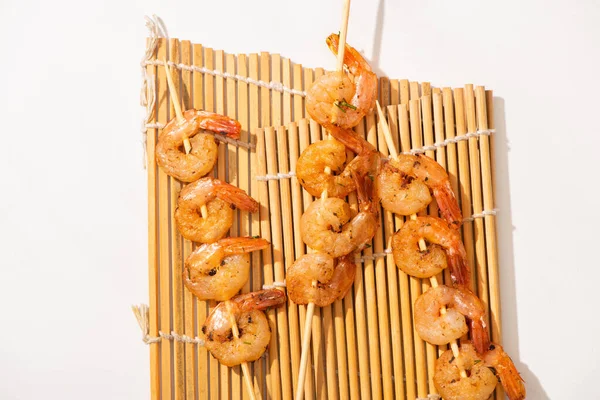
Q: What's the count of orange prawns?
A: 12